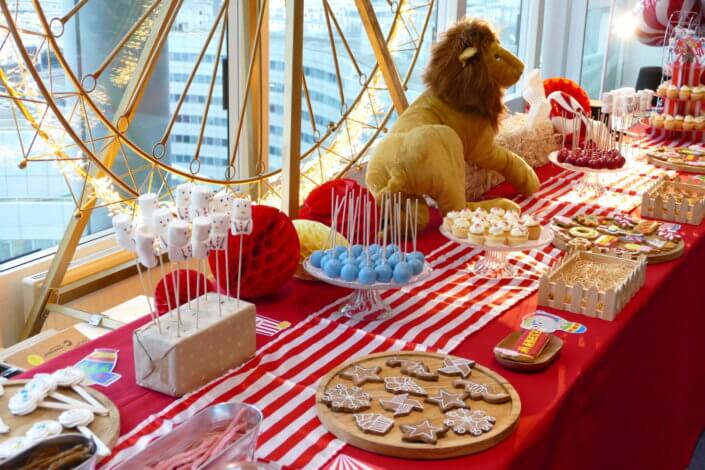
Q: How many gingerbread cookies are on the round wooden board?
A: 11